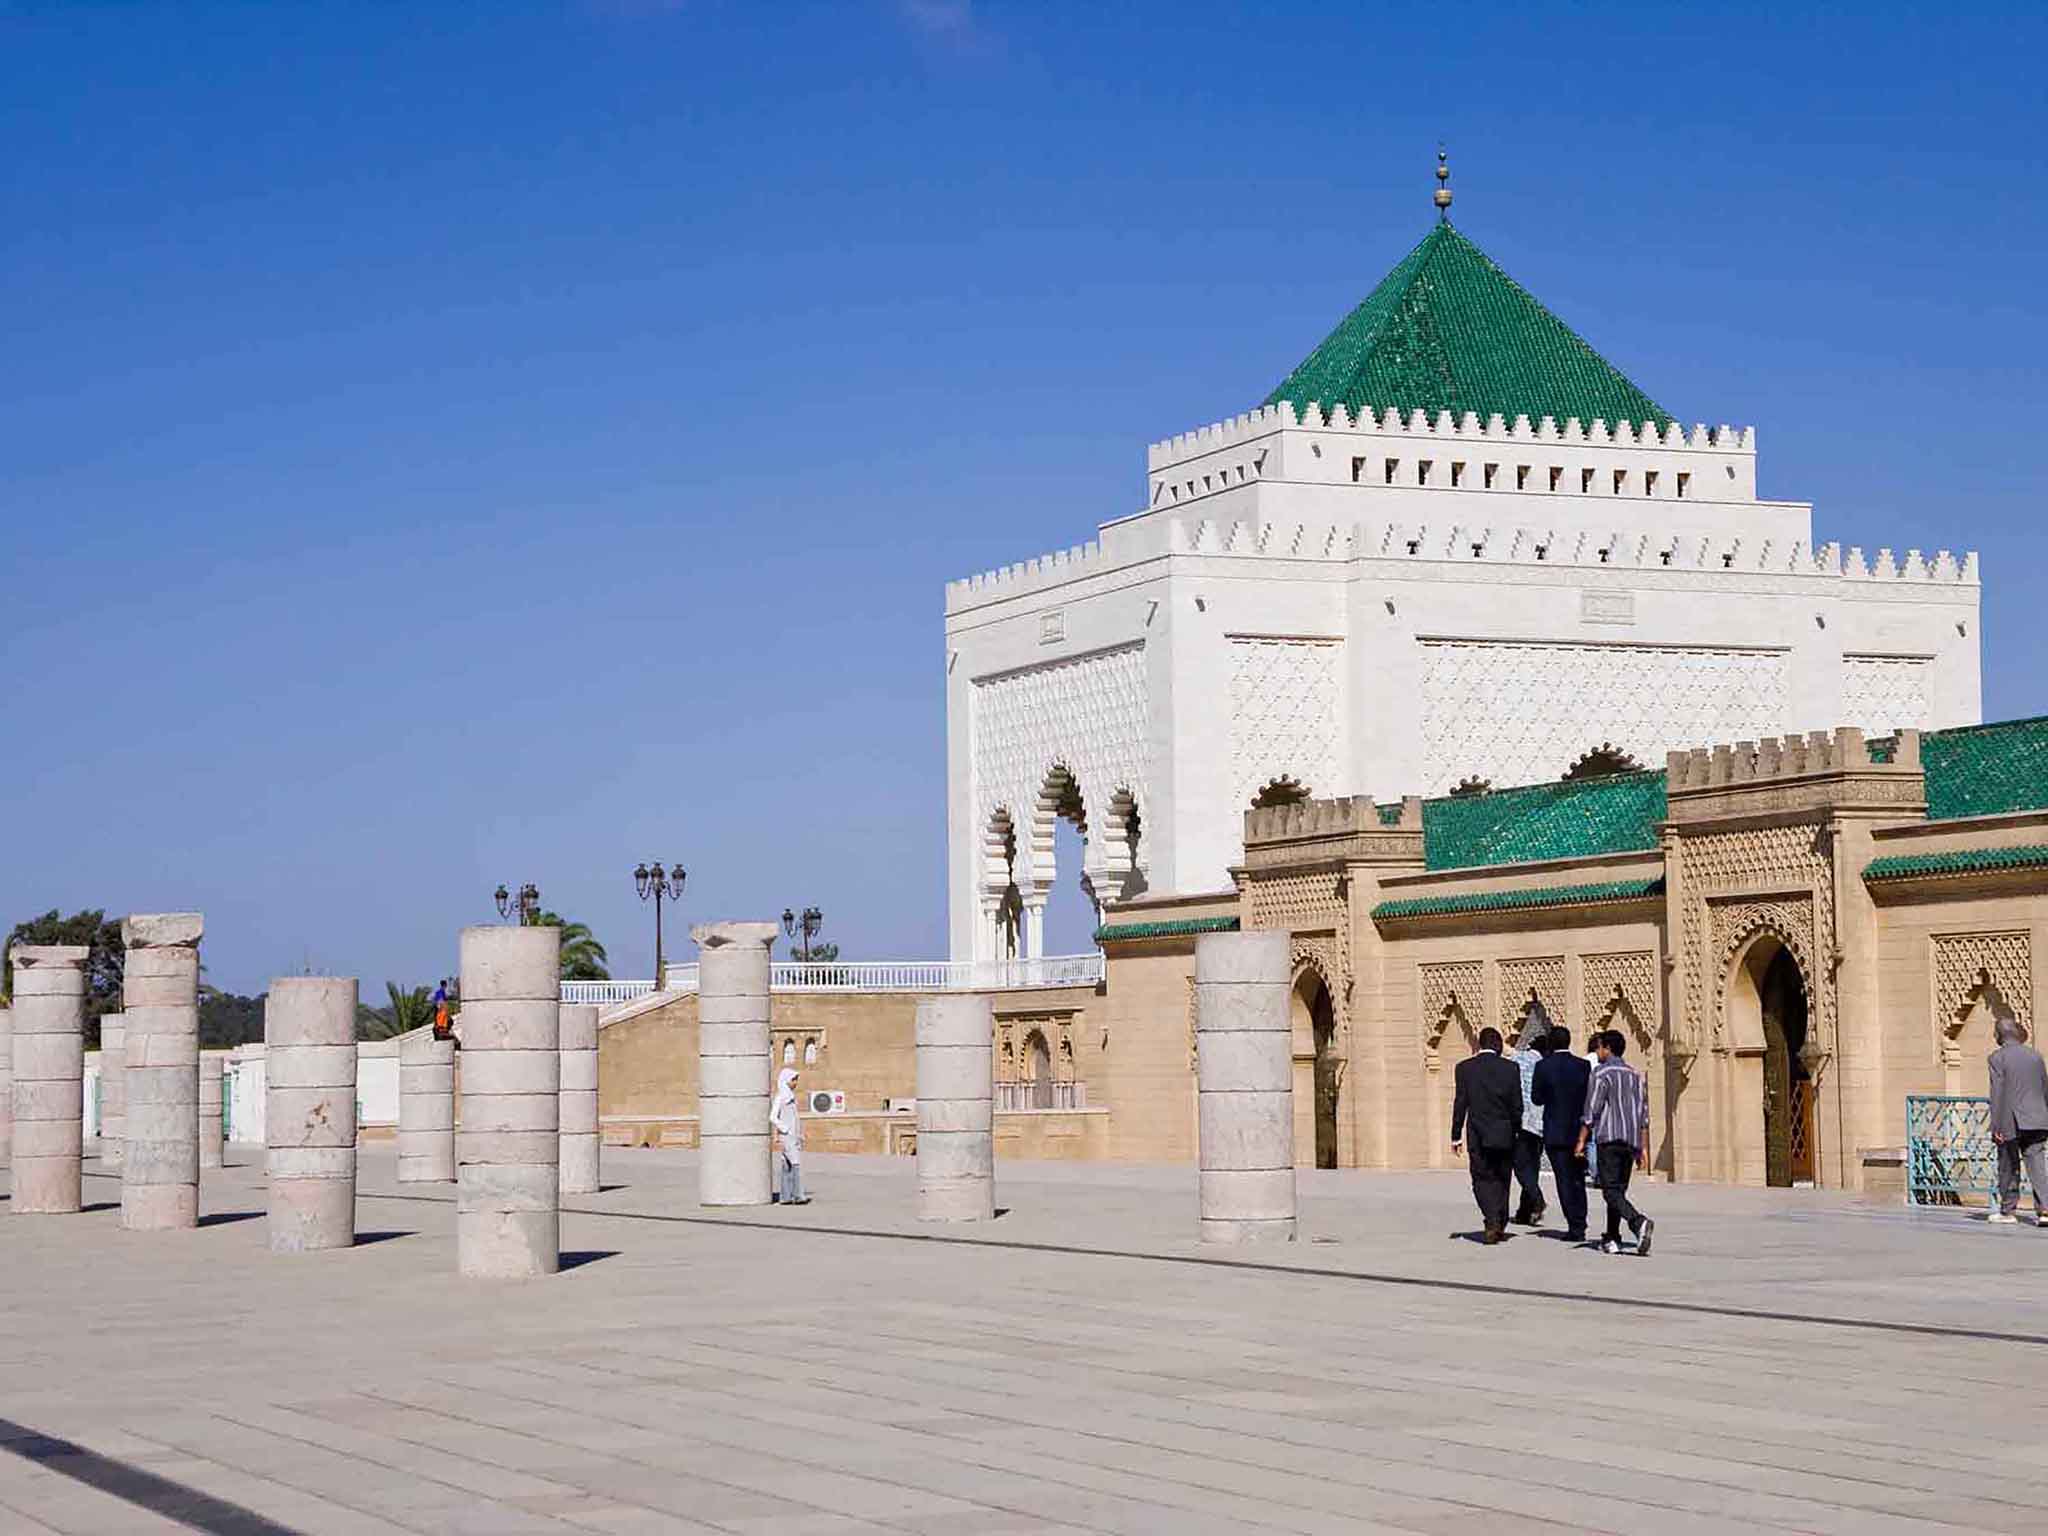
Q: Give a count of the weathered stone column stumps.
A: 12